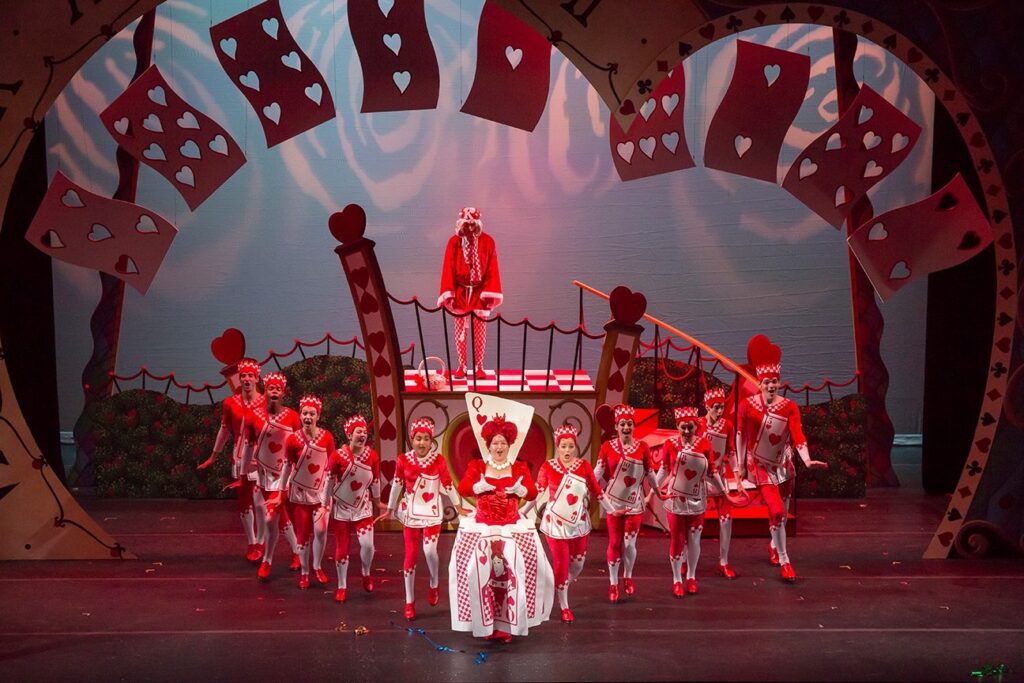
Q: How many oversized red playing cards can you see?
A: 9